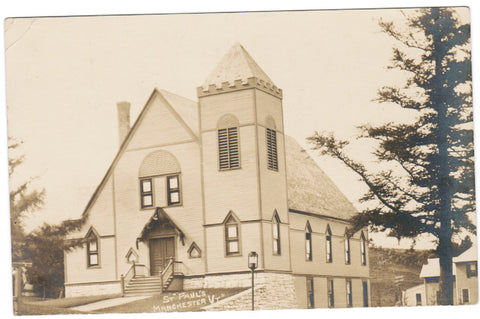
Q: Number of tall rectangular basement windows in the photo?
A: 4